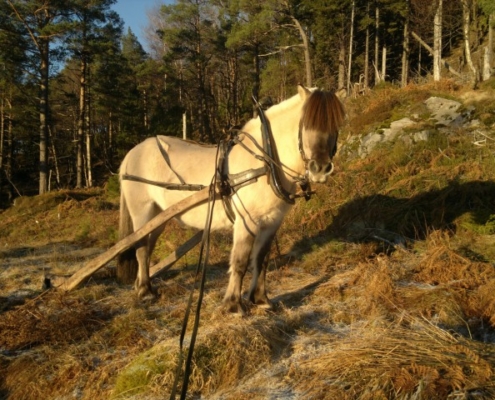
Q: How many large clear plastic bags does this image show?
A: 0